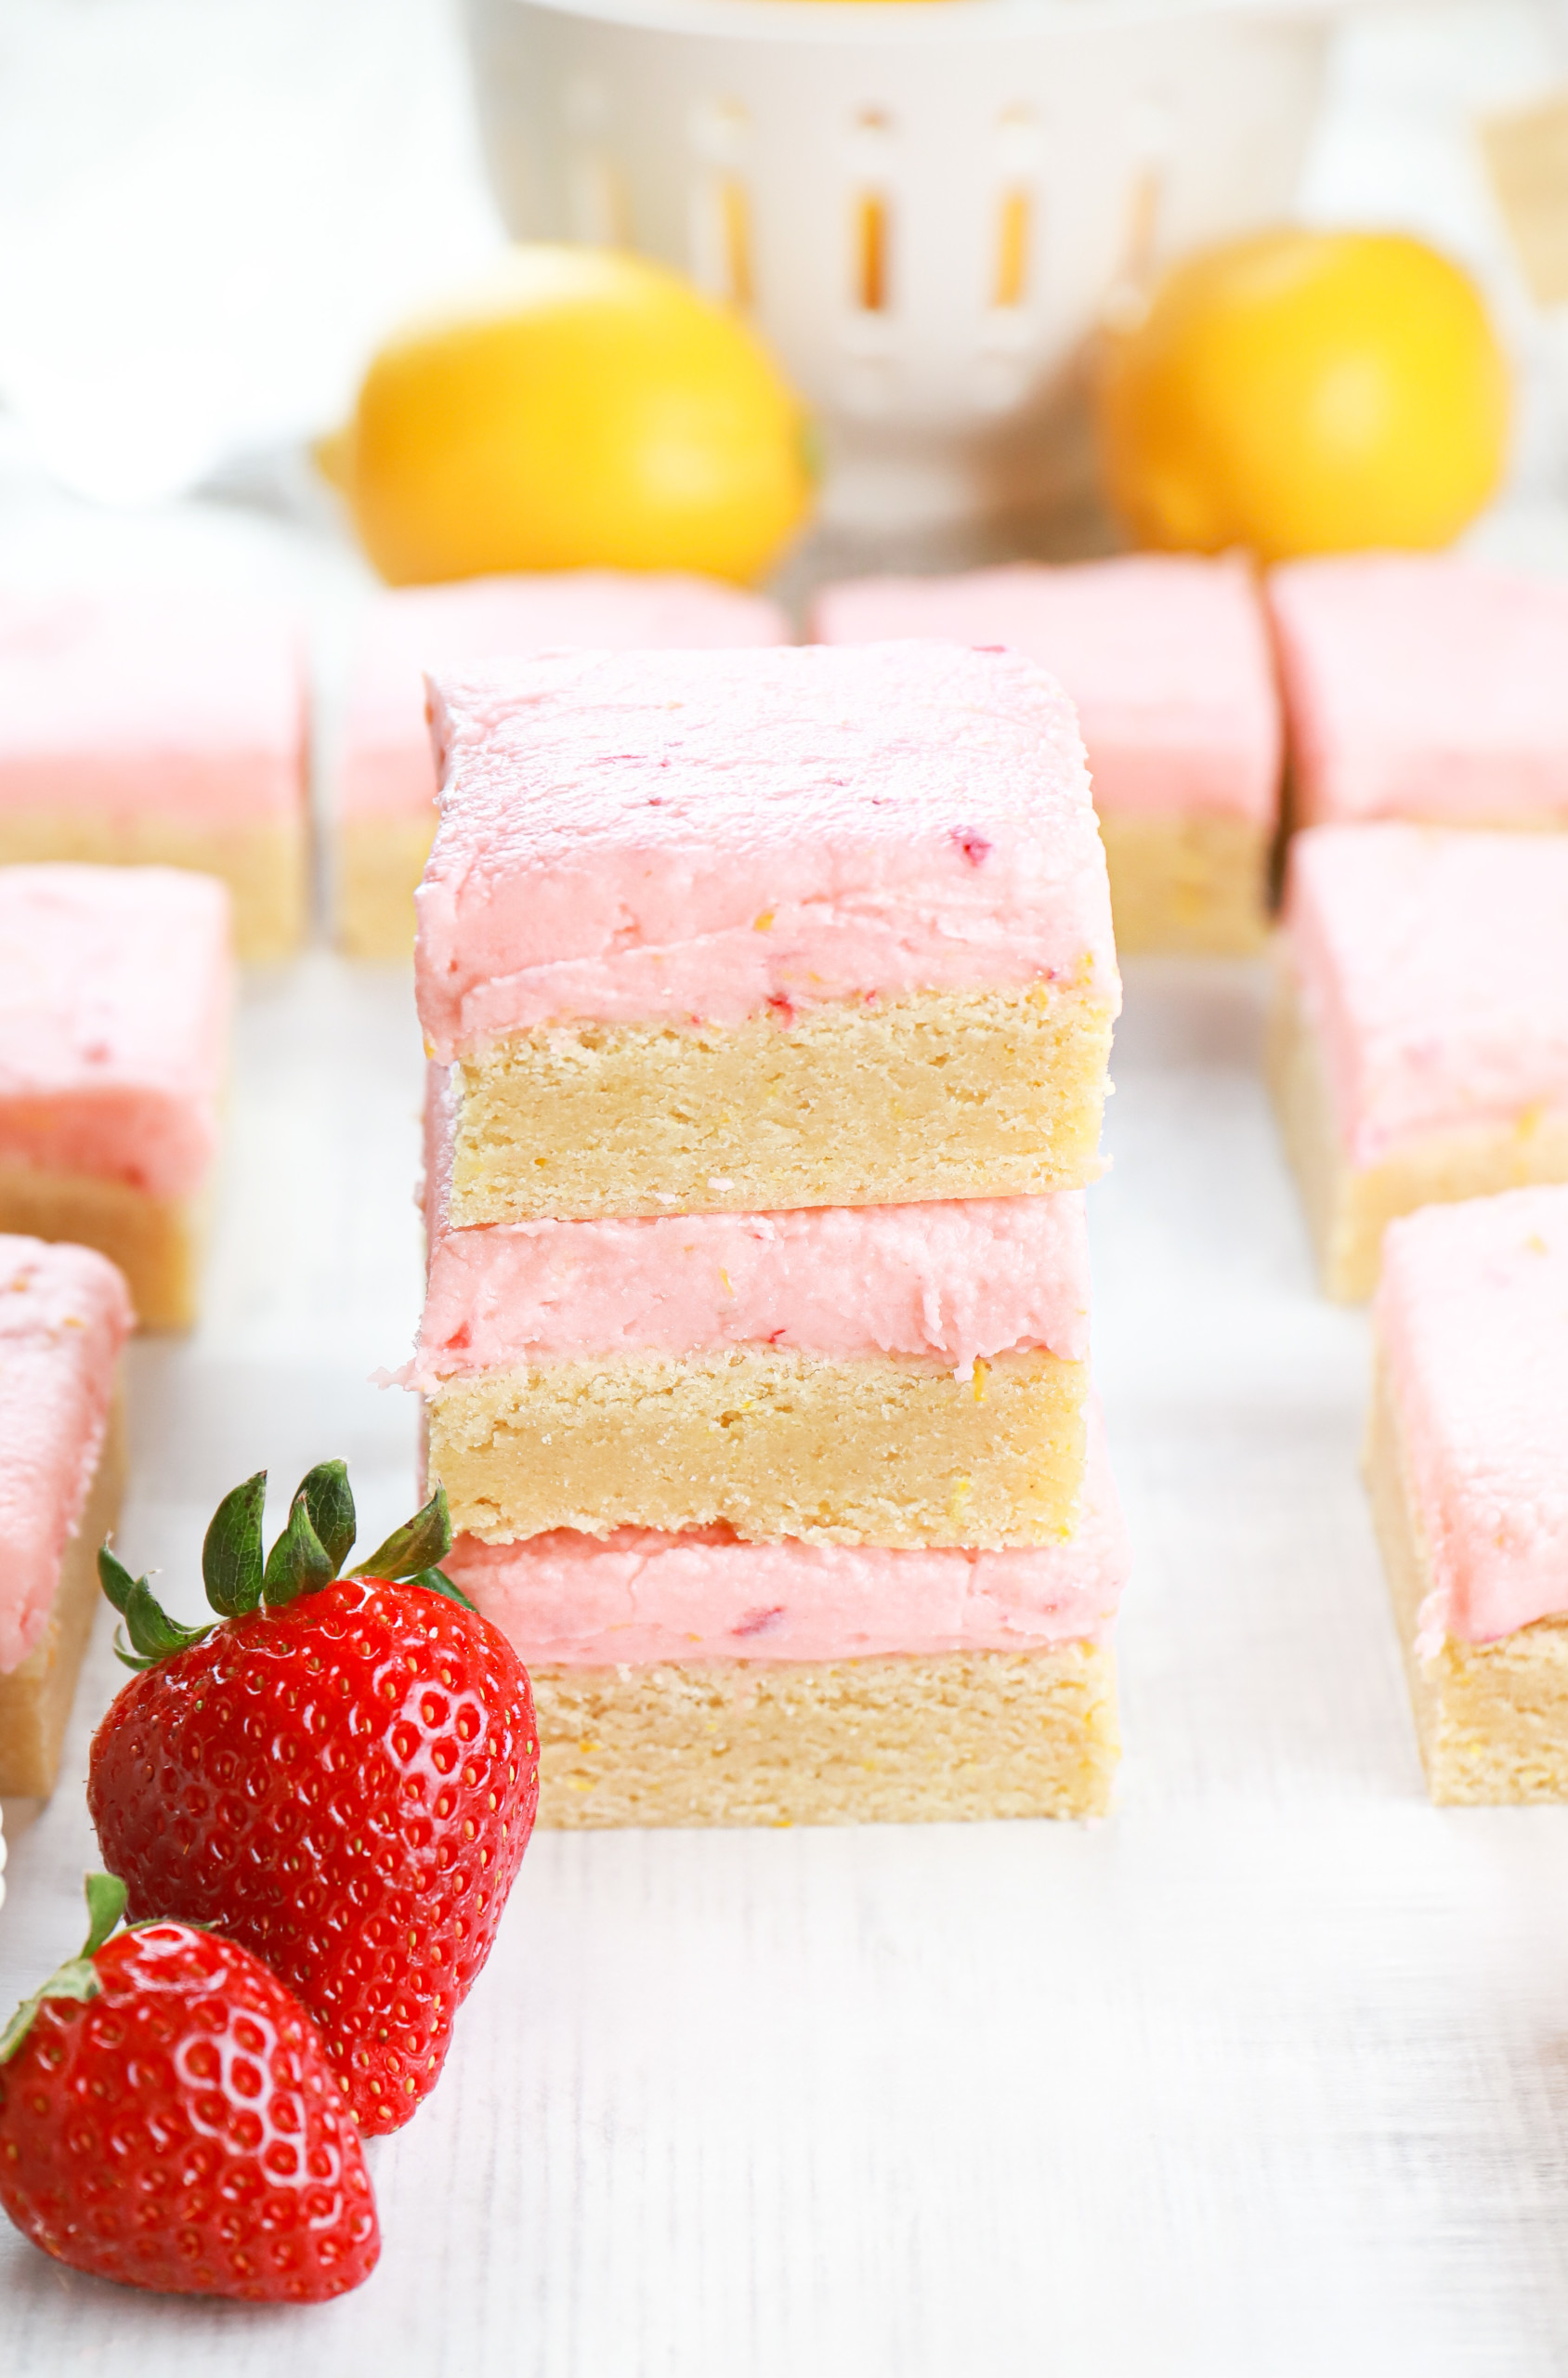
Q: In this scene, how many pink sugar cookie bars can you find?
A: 11